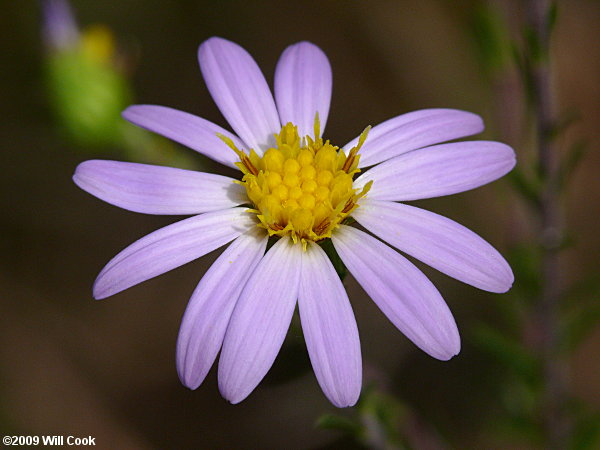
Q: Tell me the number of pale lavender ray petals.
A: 12